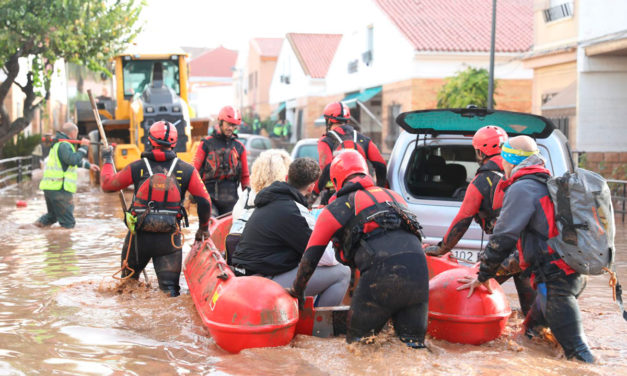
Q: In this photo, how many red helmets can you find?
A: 5